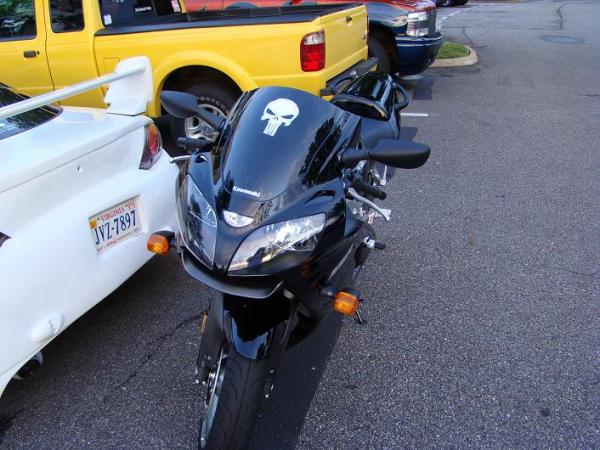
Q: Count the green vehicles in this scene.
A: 0